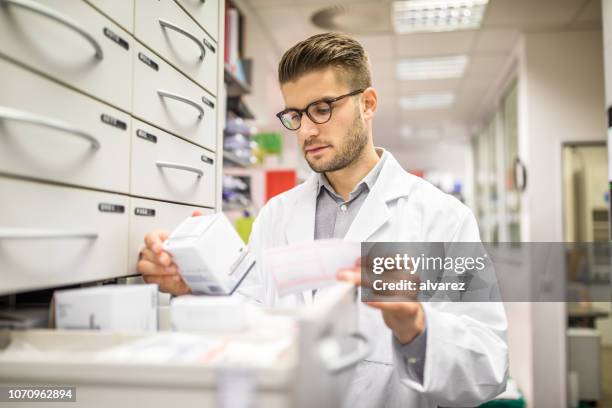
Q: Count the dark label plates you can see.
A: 9